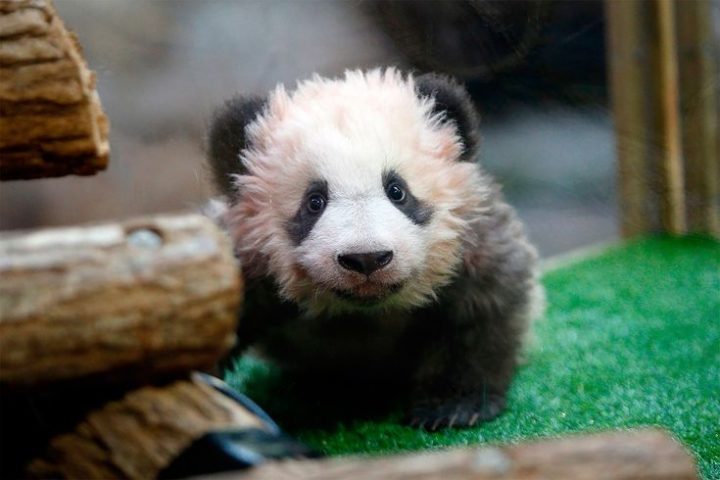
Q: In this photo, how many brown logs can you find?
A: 4